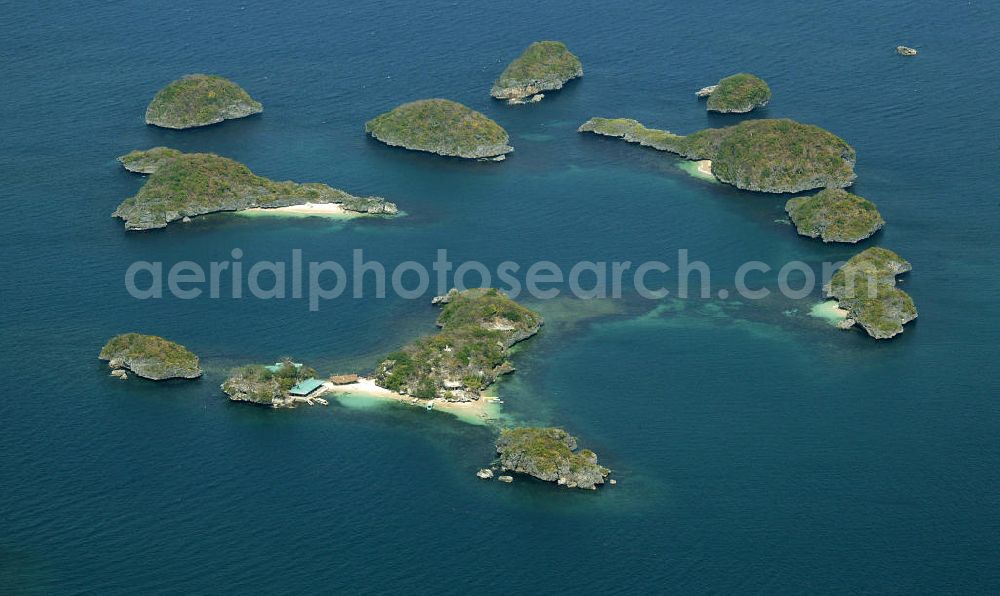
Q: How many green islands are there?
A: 11